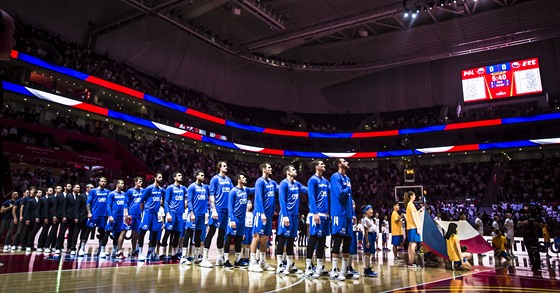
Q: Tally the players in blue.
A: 12